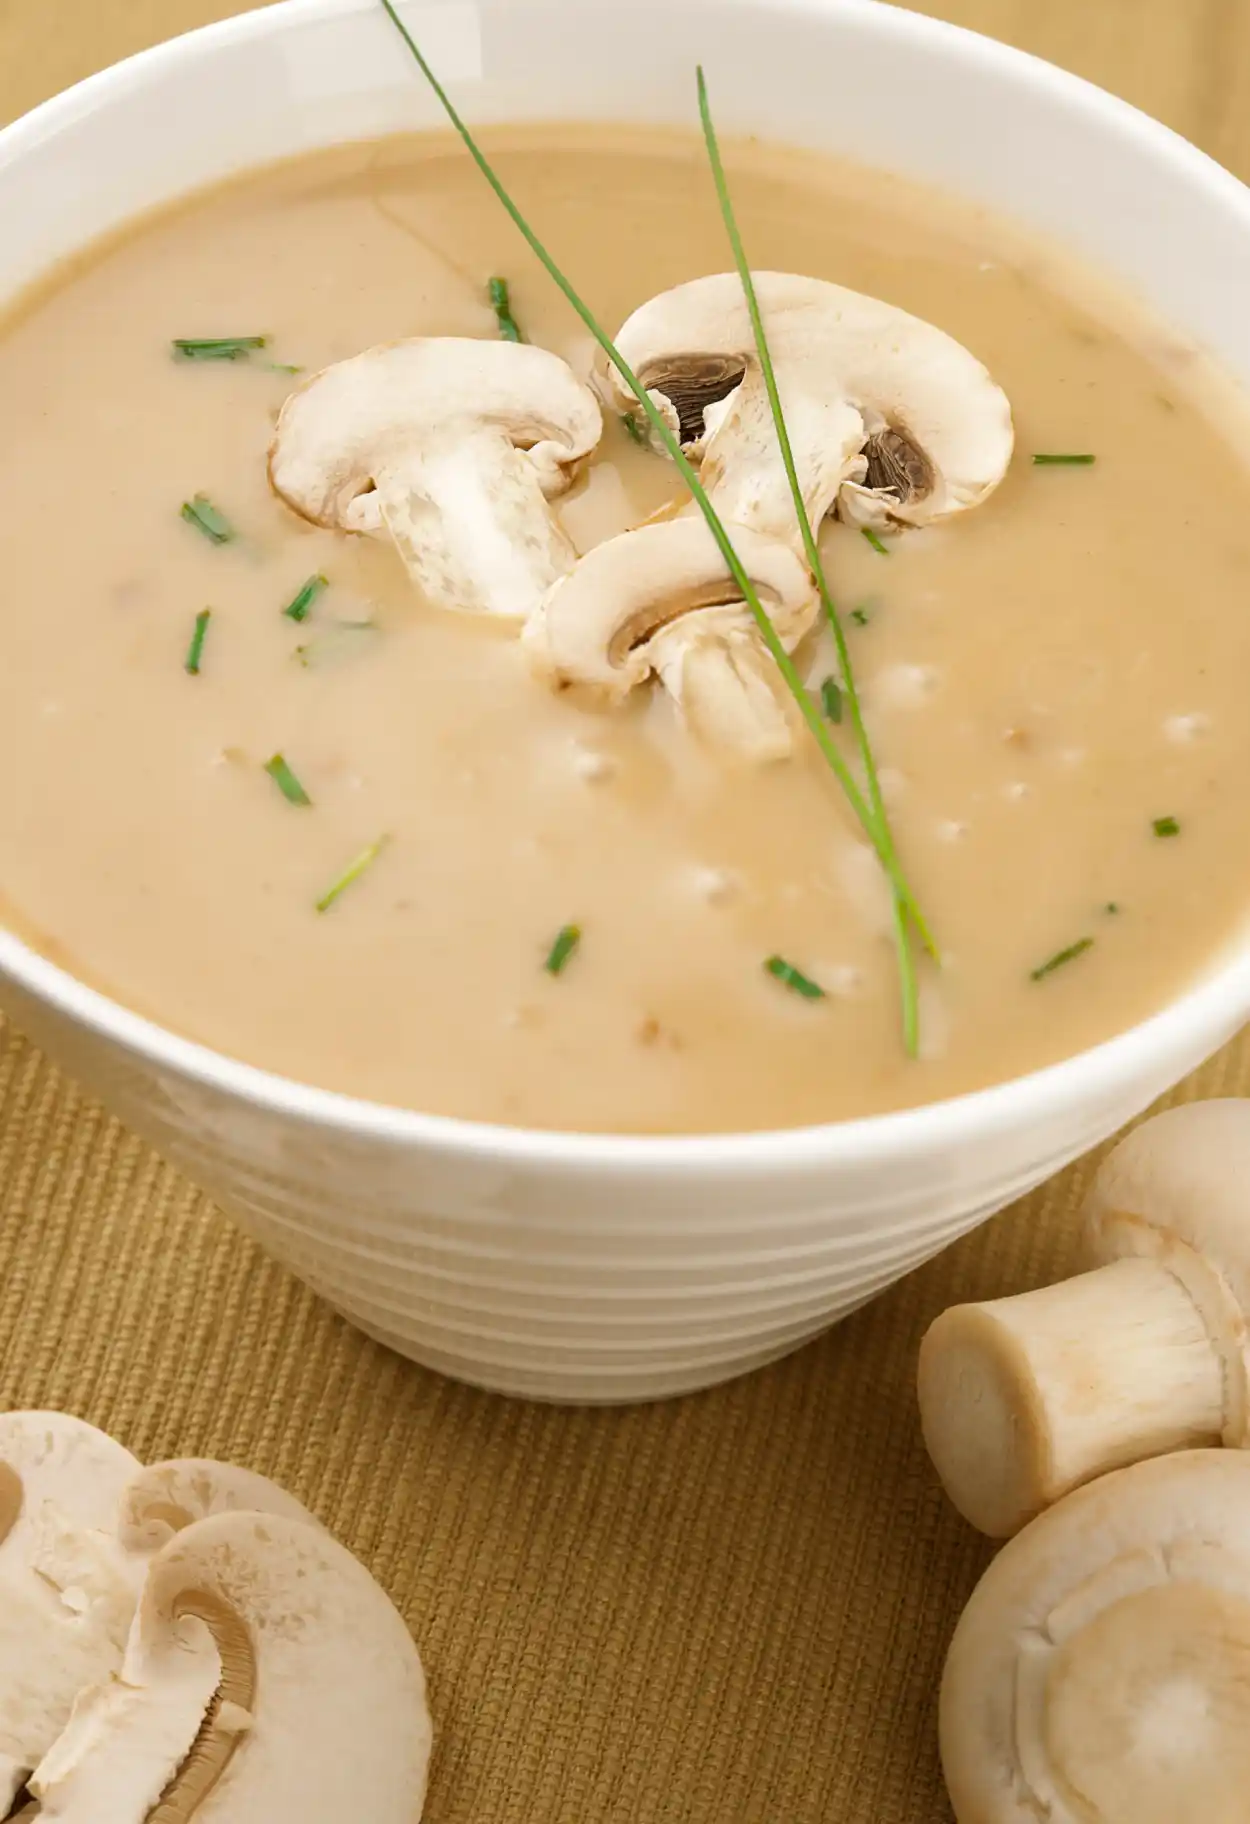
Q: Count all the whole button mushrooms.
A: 2